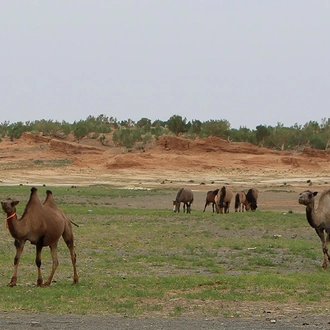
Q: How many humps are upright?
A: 2